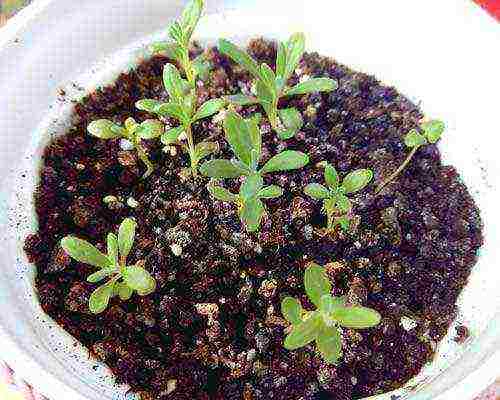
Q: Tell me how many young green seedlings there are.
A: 9